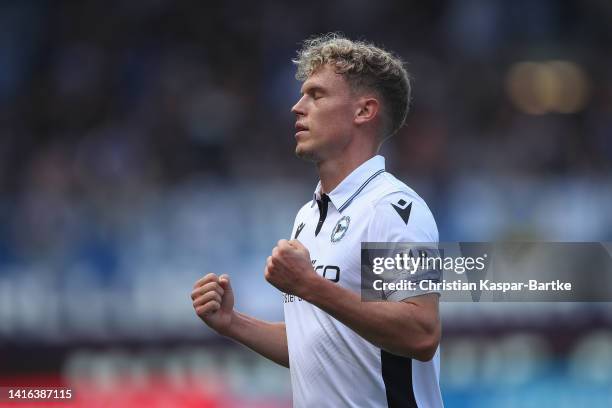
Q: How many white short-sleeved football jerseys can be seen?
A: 1